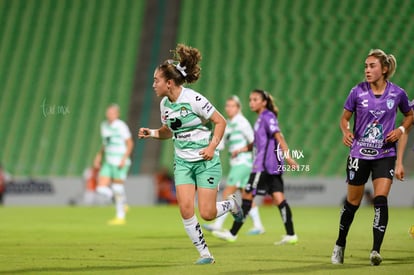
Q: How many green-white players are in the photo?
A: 3